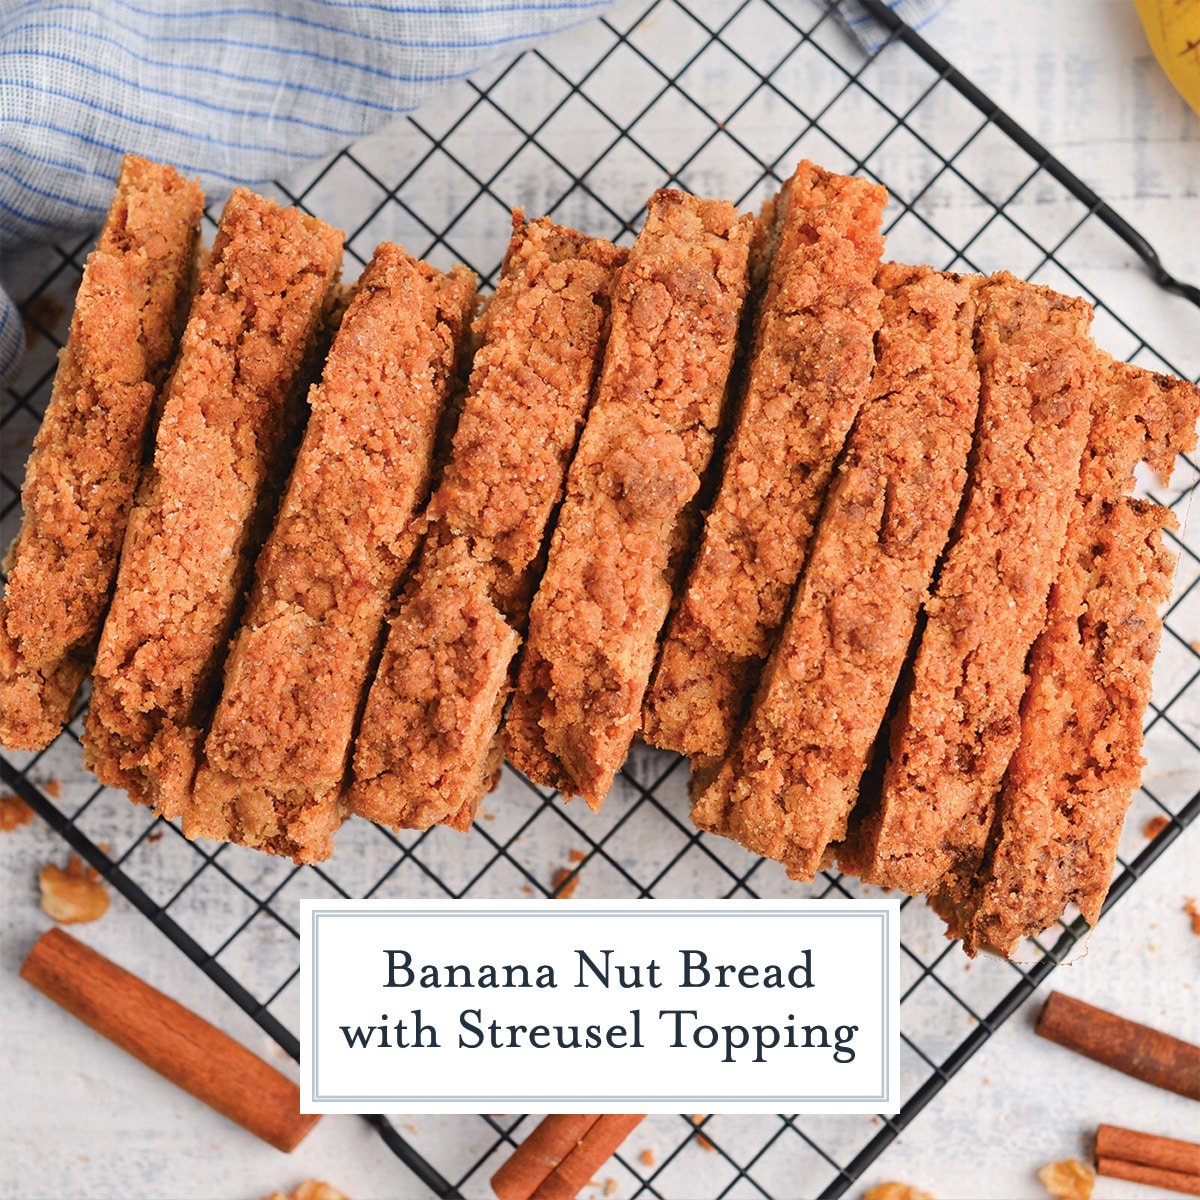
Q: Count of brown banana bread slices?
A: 9